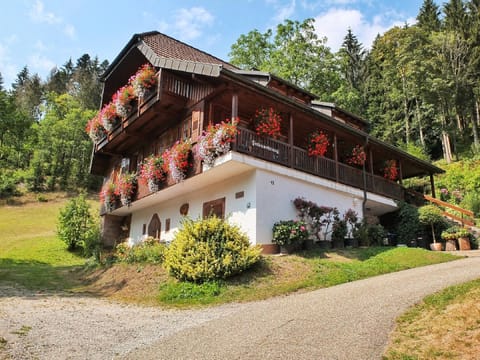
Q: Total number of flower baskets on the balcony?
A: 13